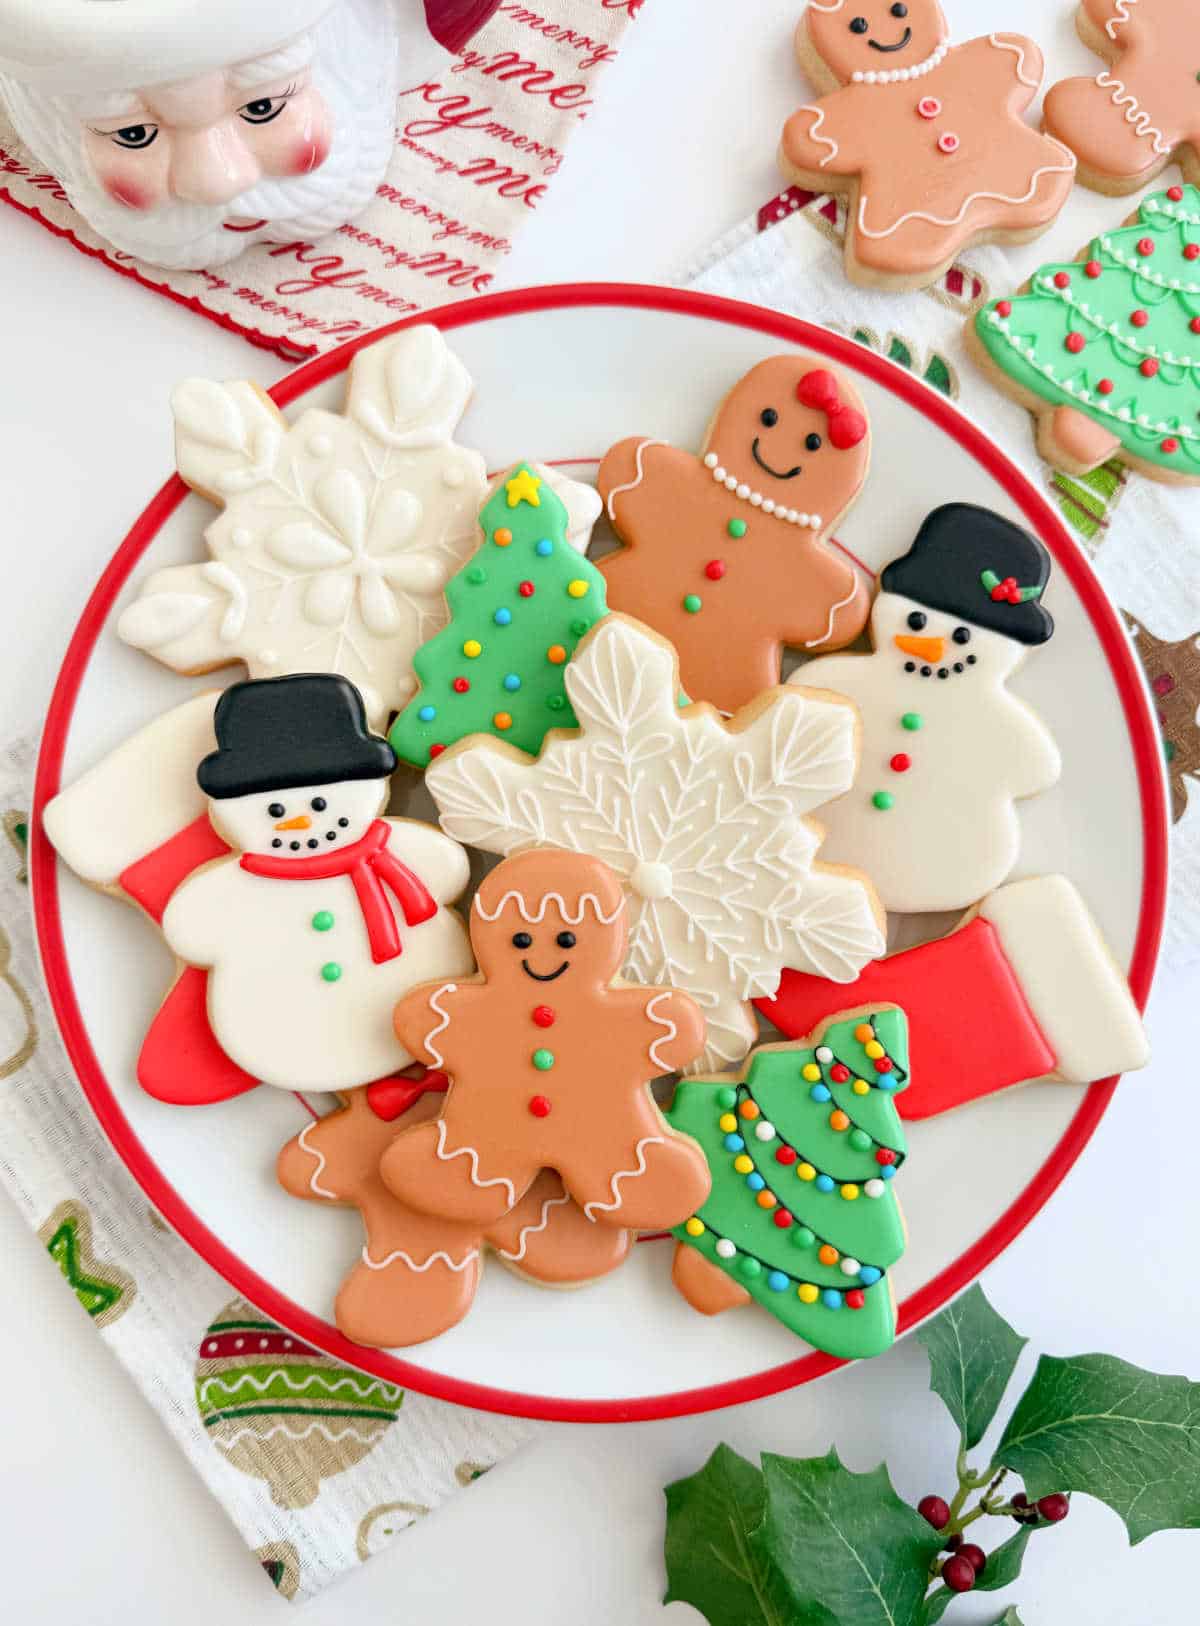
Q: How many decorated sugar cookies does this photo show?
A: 14